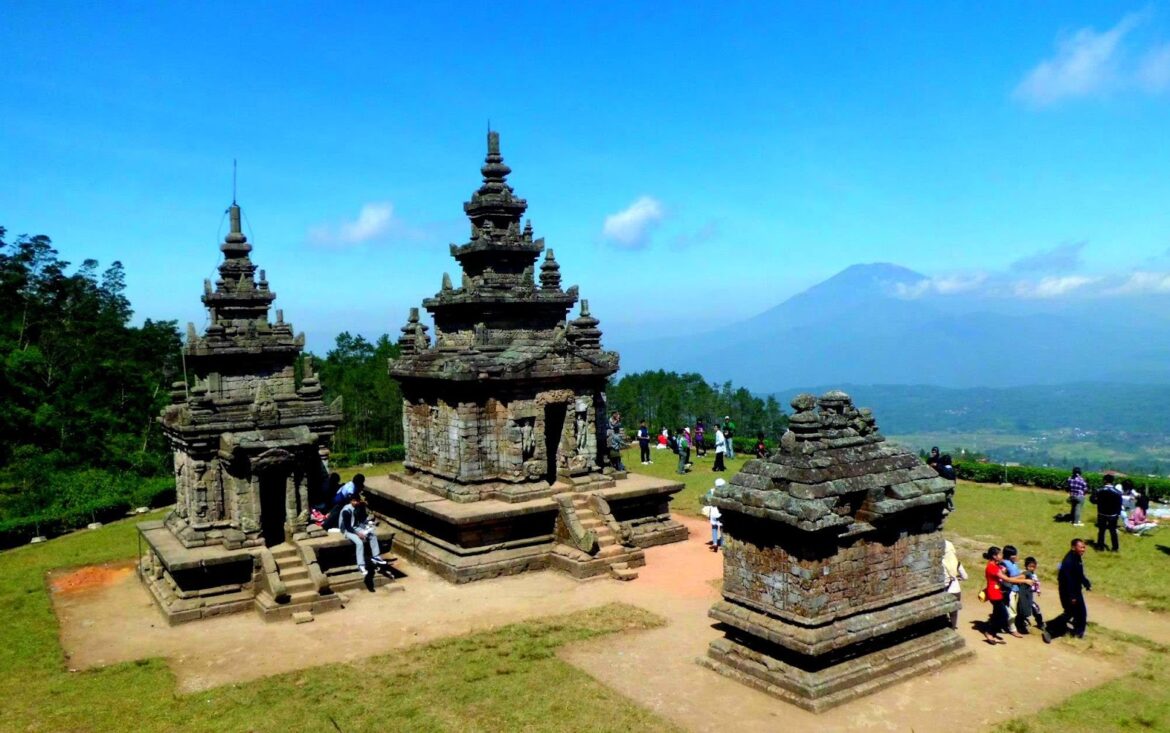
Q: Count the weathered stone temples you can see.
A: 3